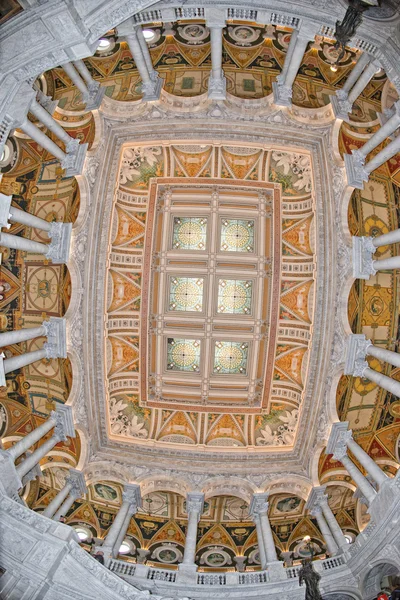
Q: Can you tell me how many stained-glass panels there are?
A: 6